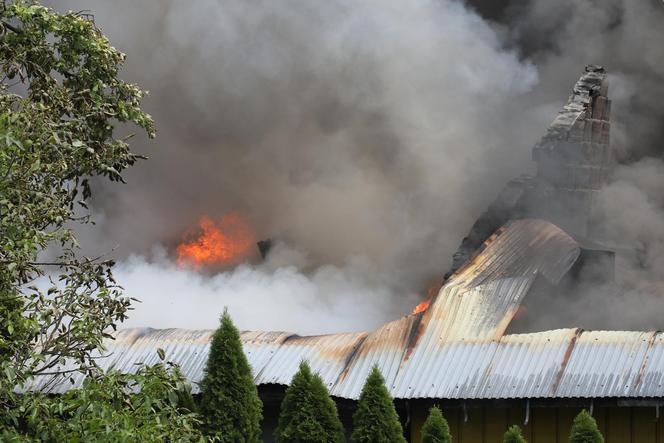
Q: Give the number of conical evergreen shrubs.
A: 6